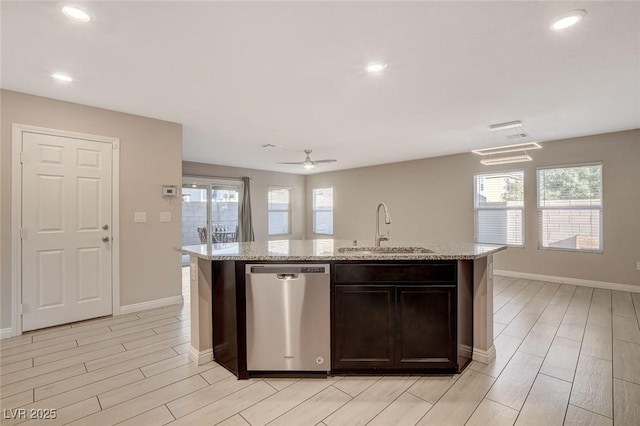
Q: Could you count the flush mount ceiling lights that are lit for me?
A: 4